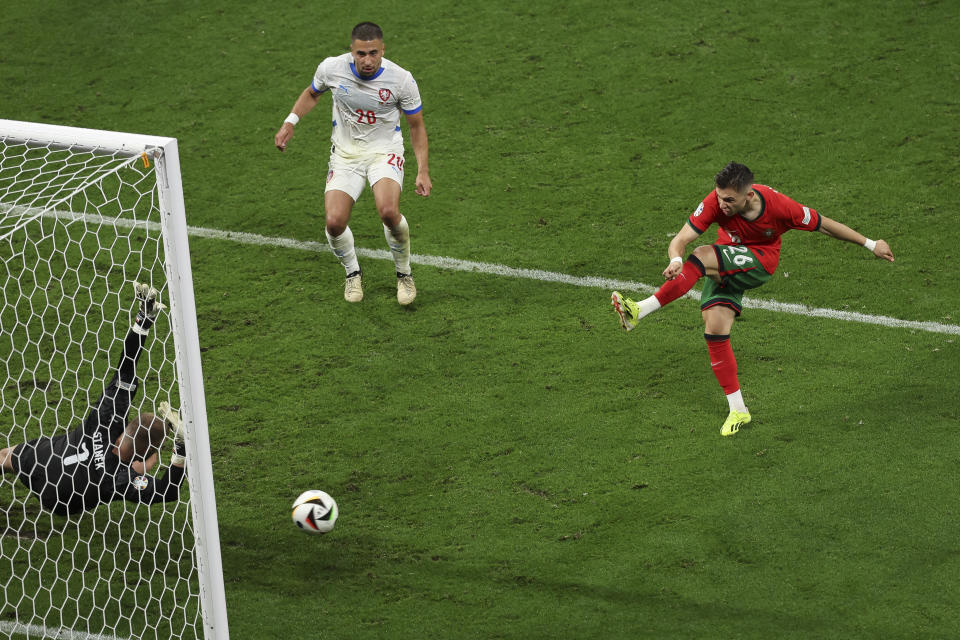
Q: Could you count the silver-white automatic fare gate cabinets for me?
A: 0